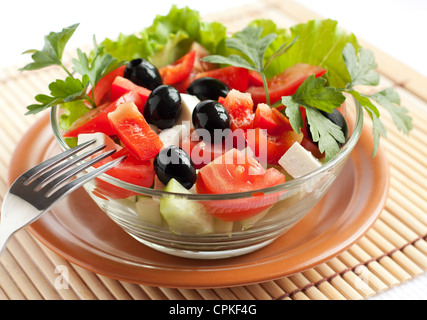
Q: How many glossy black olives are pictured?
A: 6